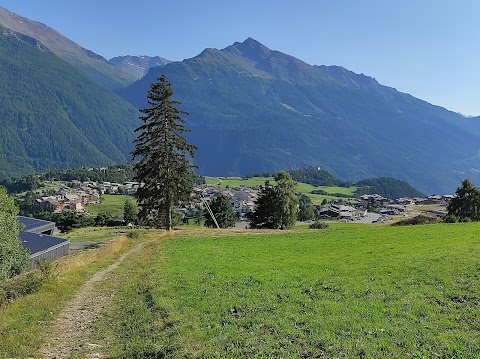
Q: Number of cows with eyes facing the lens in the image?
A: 0